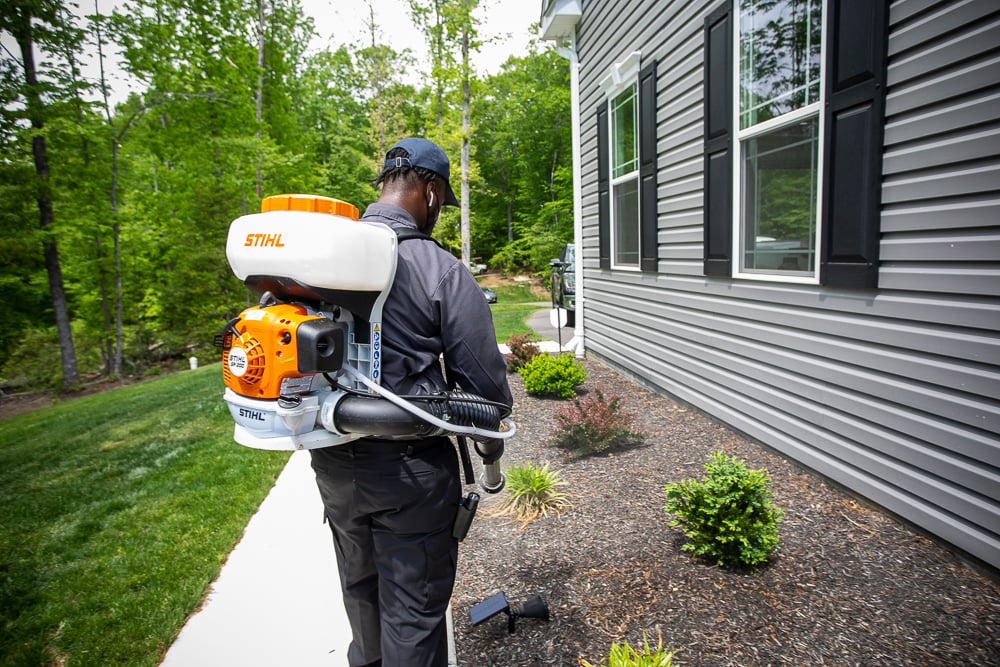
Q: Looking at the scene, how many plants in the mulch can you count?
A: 6